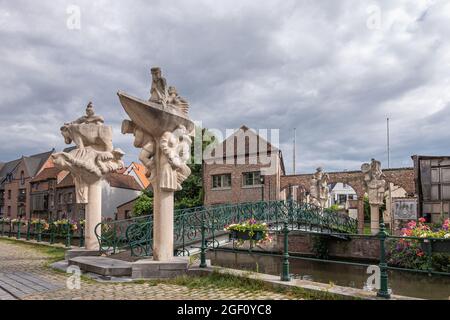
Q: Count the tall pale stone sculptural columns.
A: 4